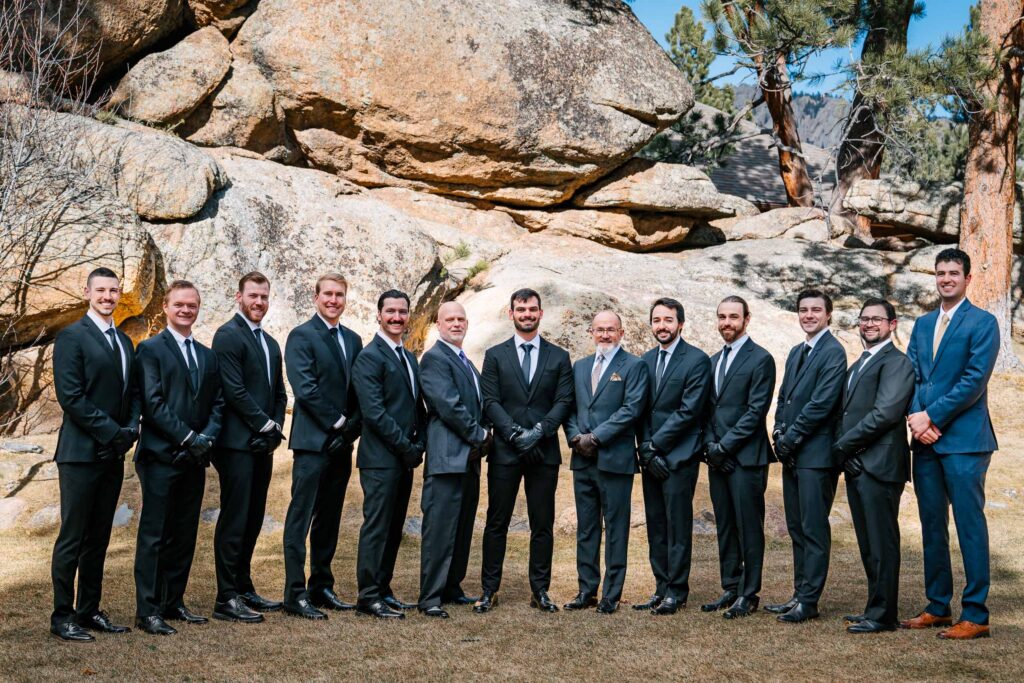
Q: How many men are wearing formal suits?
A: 13